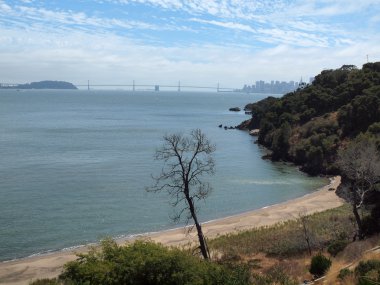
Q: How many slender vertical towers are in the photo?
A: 4